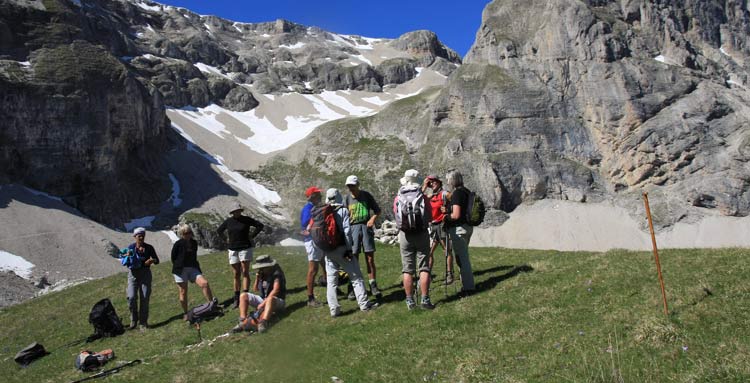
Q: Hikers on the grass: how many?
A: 10